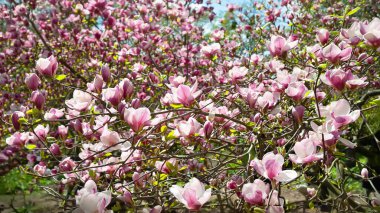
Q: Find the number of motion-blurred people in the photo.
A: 0